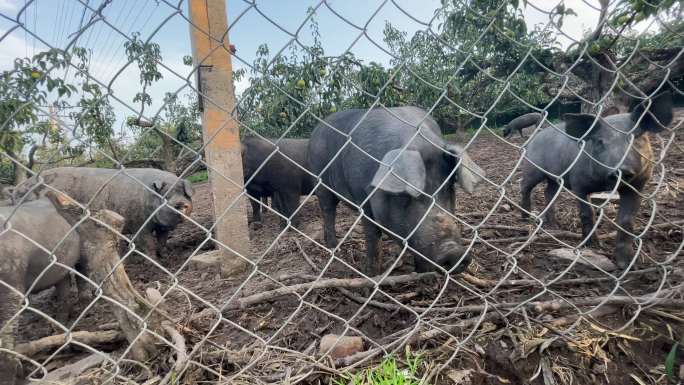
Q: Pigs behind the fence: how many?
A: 6